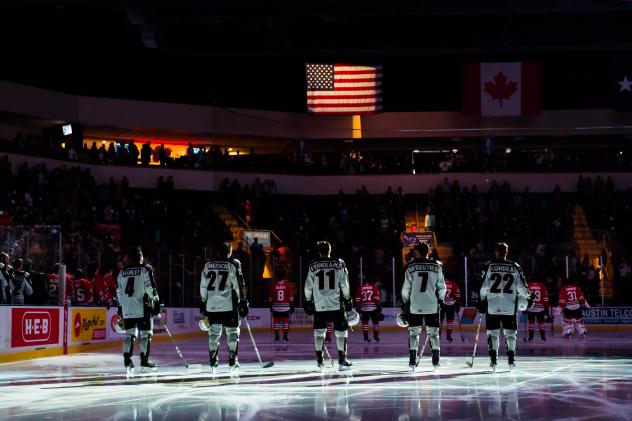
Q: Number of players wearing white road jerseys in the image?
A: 5